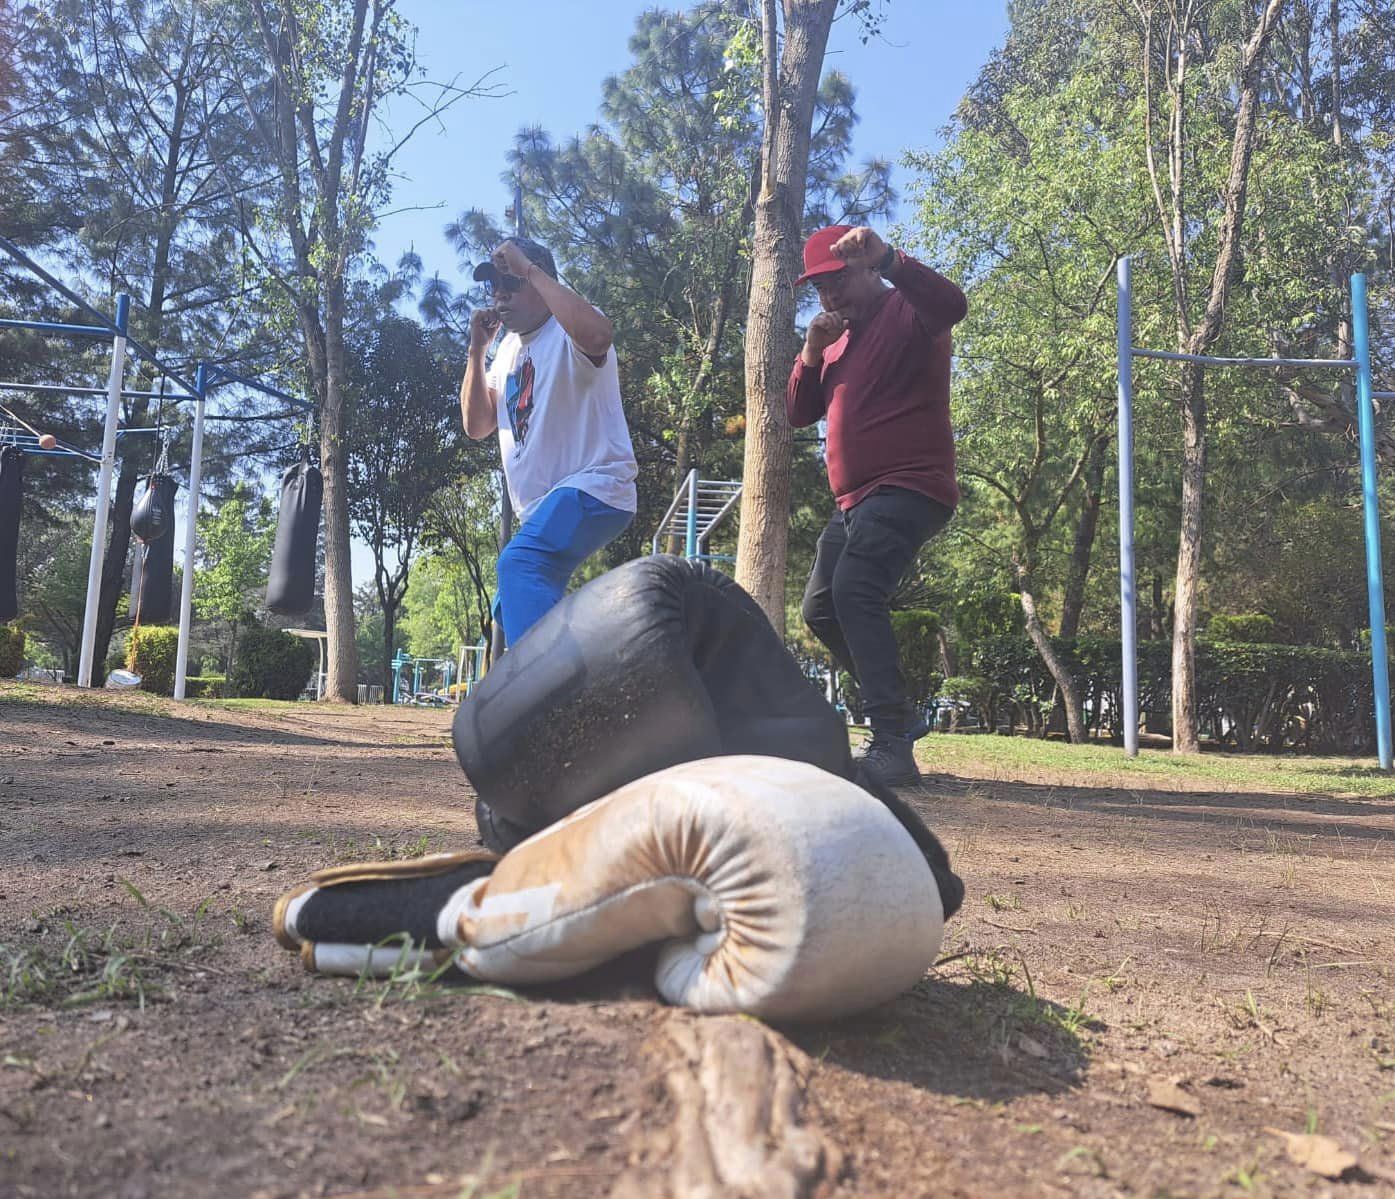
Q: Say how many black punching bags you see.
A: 4